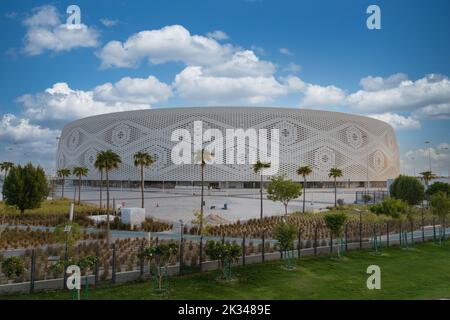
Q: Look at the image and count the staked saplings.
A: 8